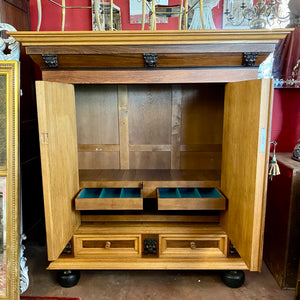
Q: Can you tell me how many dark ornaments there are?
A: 6